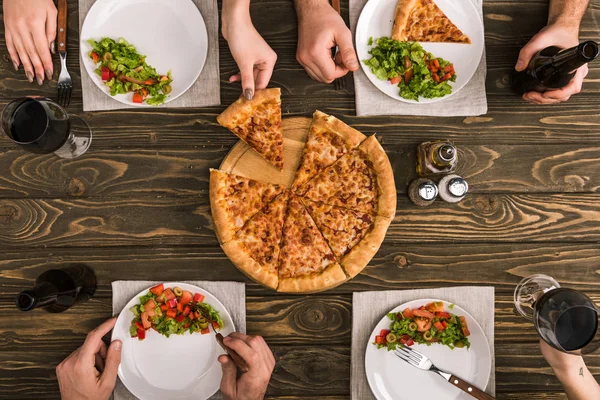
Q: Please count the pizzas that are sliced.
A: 1